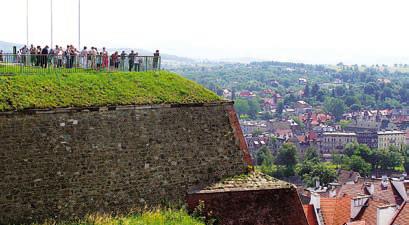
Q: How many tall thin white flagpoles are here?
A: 3